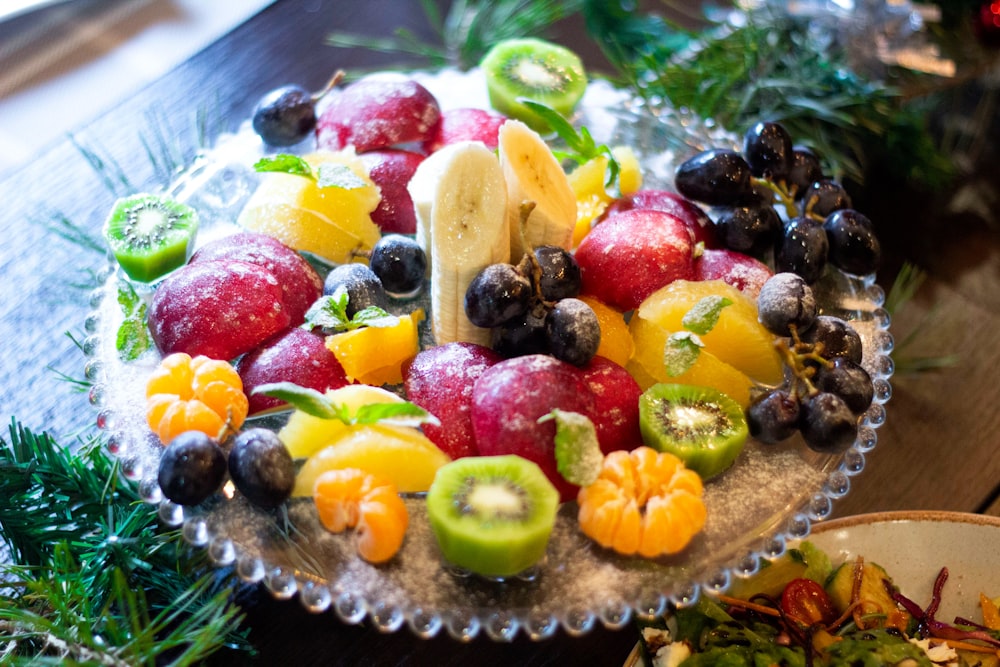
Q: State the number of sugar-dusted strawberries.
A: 0